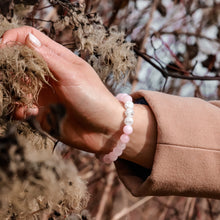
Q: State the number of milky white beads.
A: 3